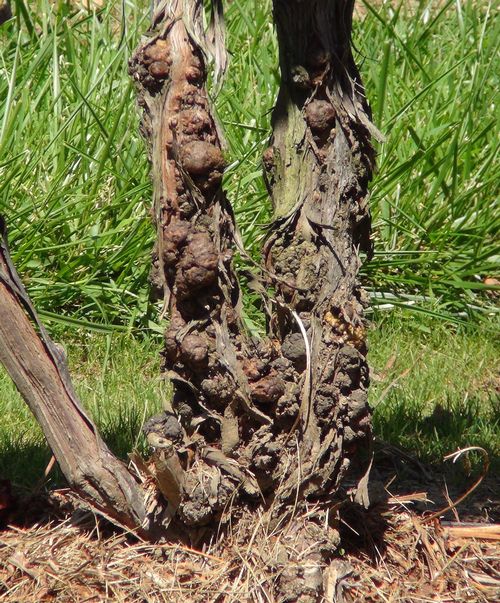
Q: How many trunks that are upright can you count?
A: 2